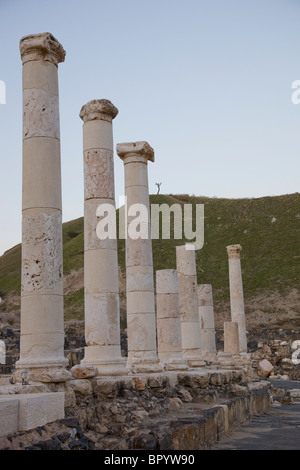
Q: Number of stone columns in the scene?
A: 8